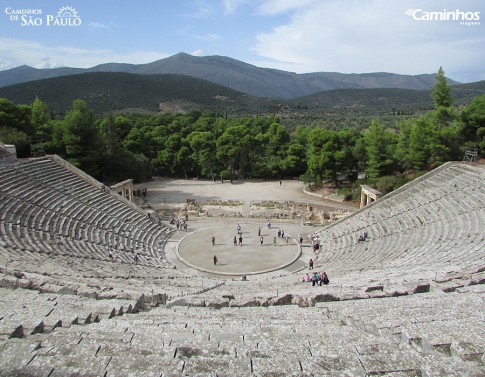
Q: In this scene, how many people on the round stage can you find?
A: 13